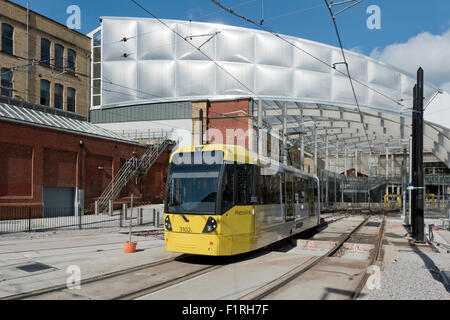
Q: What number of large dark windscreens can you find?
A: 1